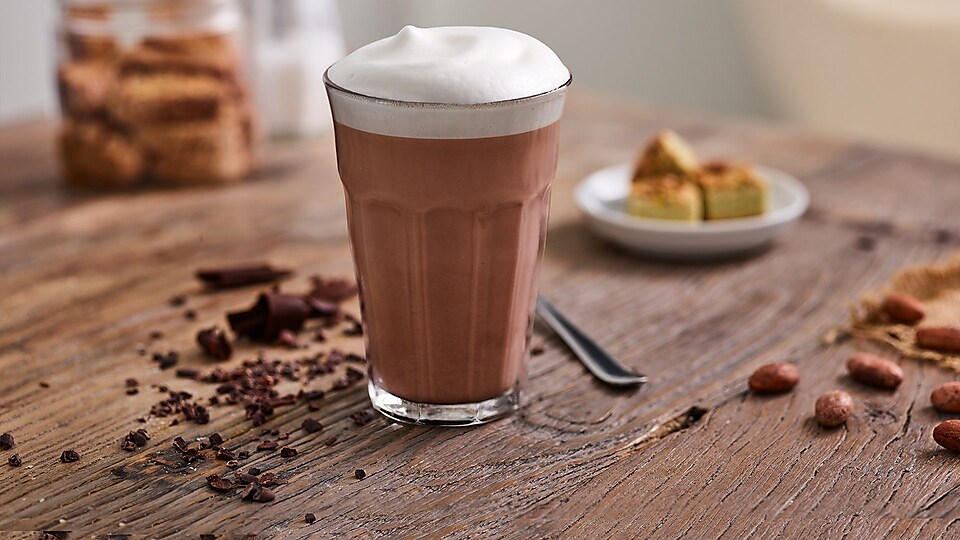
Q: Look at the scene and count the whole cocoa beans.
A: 7